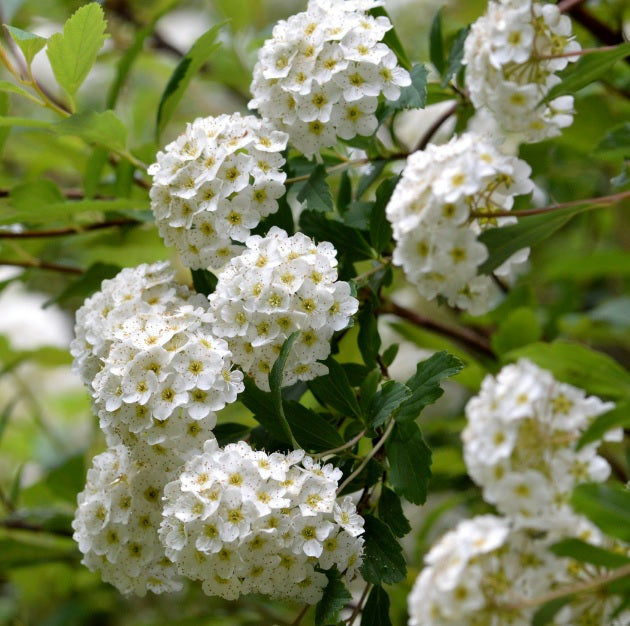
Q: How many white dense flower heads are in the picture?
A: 11